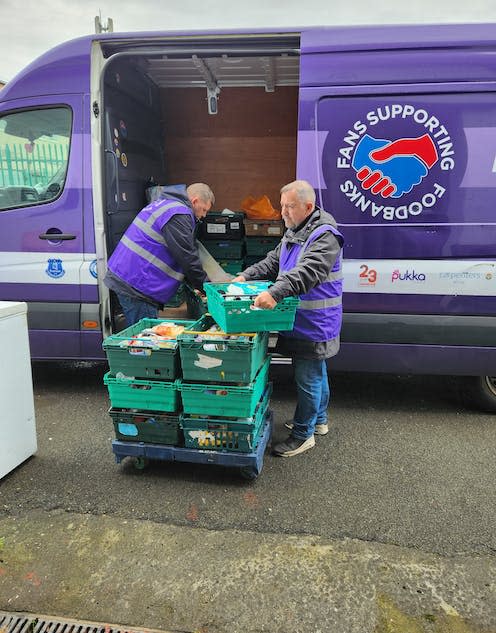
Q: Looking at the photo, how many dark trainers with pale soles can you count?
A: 2